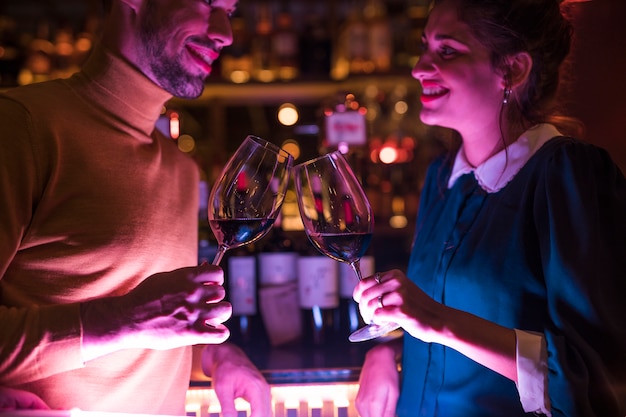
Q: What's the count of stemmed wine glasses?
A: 2